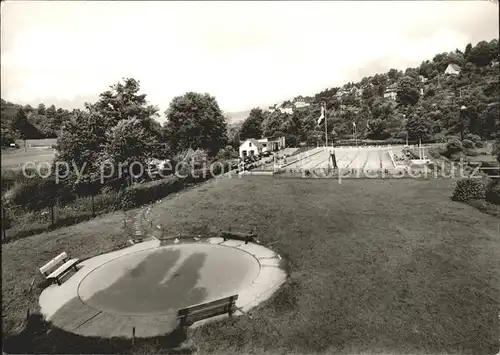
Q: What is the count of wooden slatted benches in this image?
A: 3